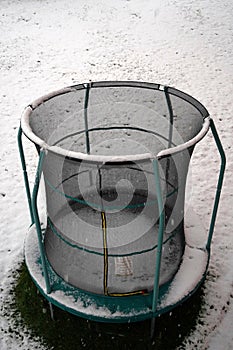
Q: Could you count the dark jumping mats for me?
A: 1